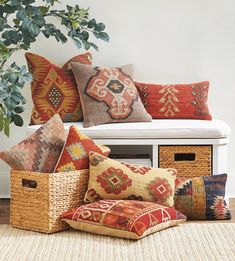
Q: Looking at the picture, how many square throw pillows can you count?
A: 5